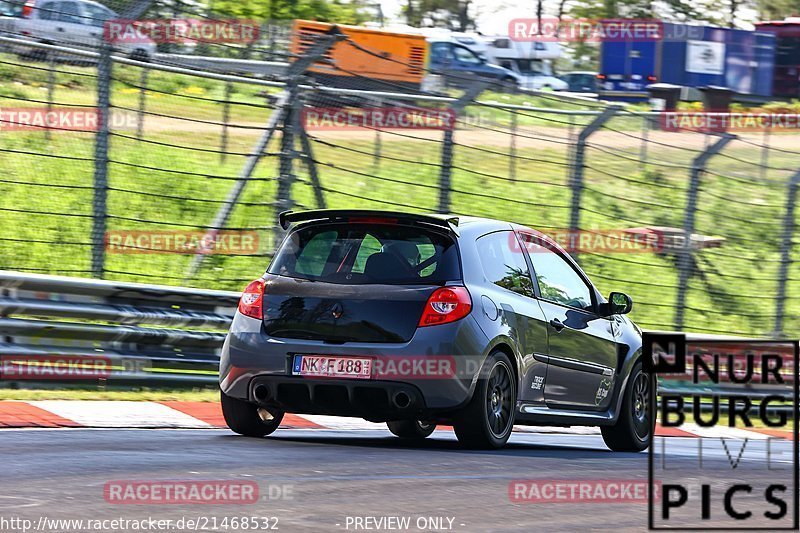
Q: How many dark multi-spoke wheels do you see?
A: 2